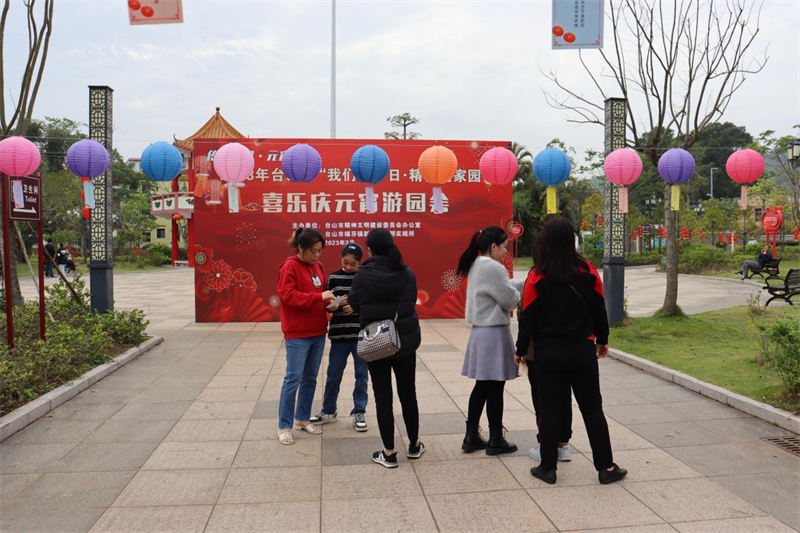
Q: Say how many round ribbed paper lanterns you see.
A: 12